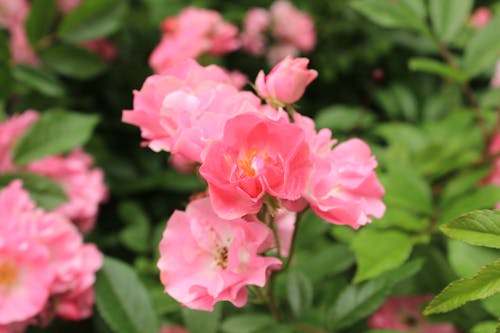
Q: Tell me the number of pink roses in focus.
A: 5